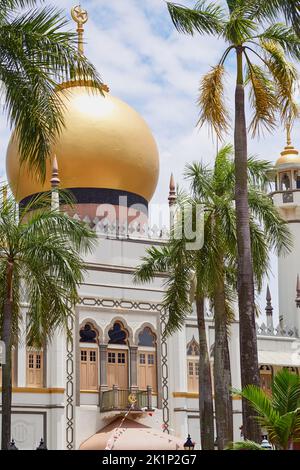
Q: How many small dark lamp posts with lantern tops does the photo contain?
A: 4